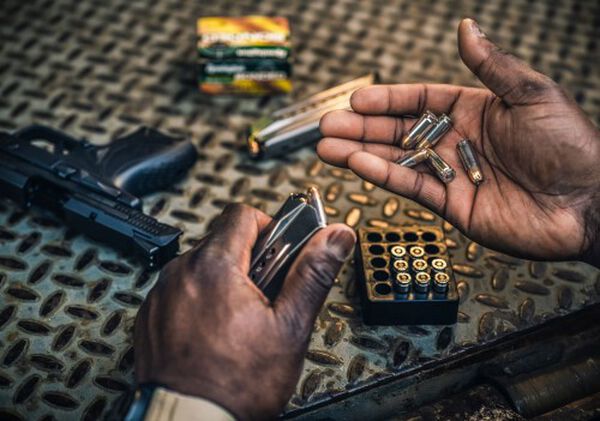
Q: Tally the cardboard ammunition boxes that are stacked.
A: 2